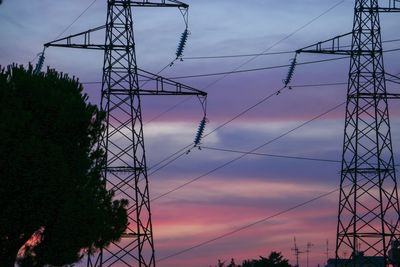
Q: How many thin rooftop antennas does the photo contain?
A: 3